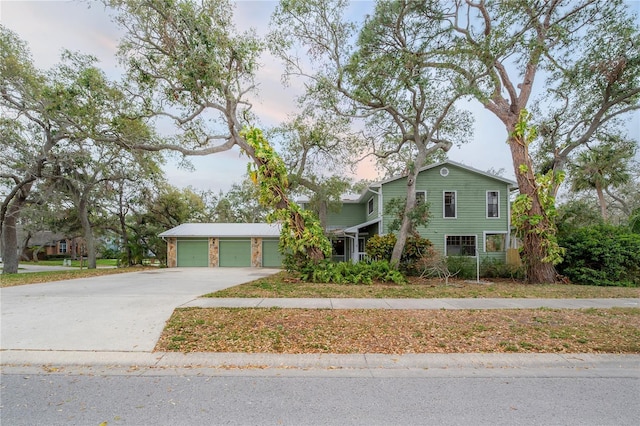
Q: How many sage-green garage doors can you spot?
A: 3